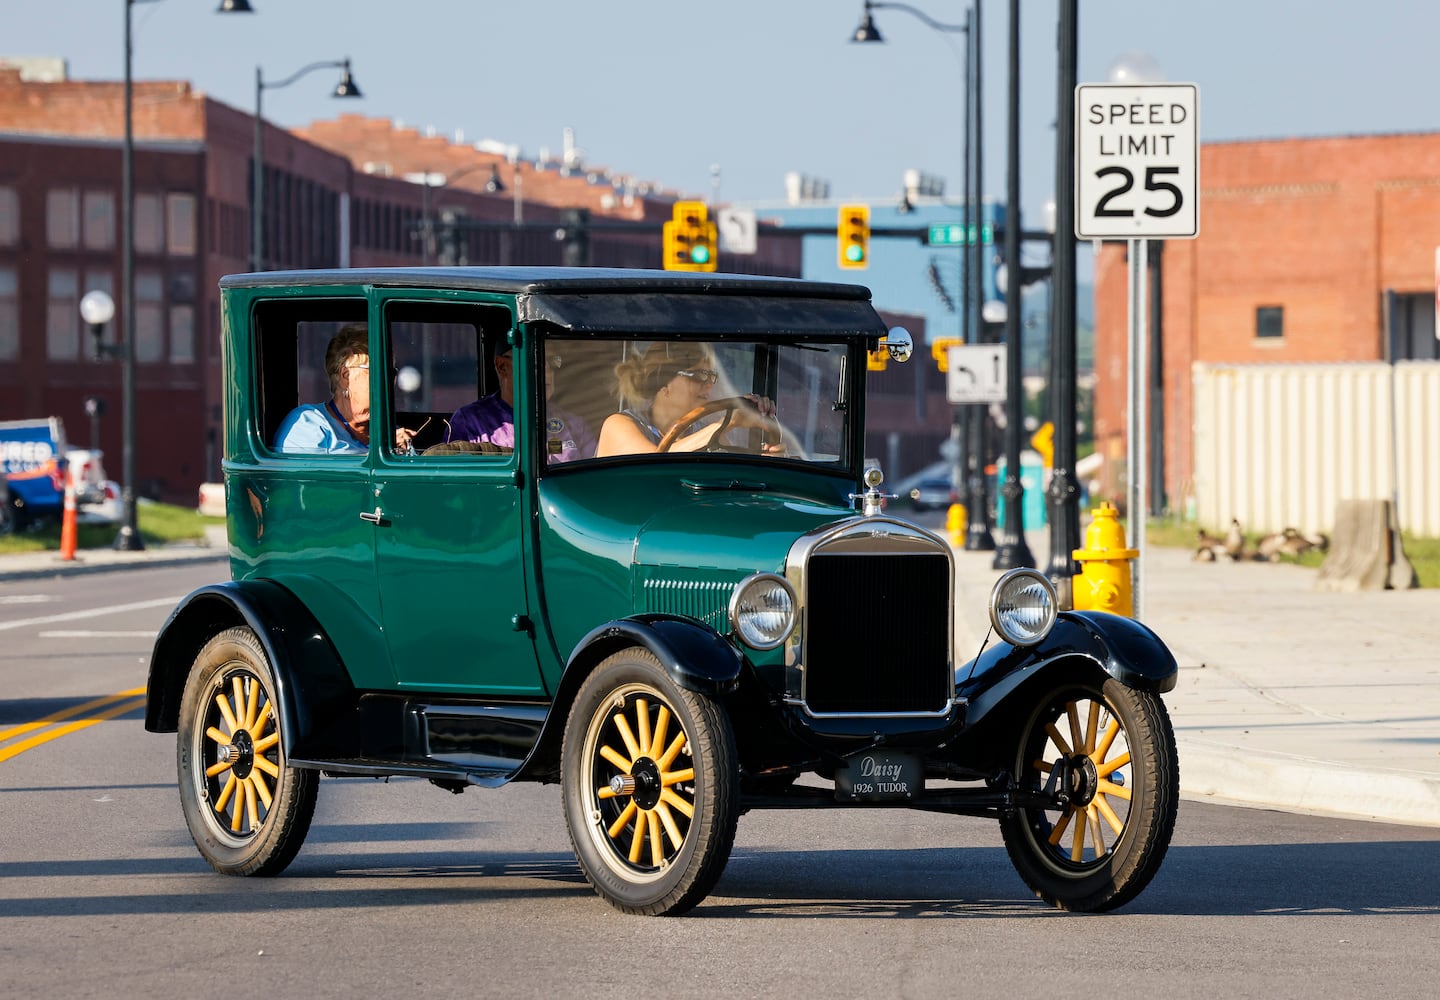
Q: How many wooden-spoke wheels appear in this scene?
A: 3